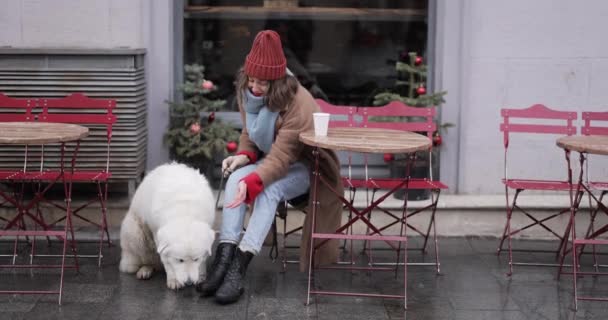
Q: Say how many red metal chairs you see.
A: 6